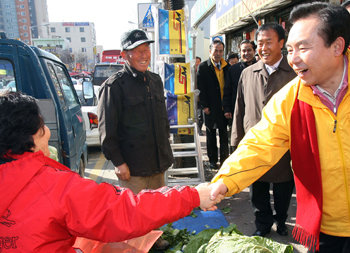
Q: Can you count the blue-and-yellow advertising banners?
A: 3